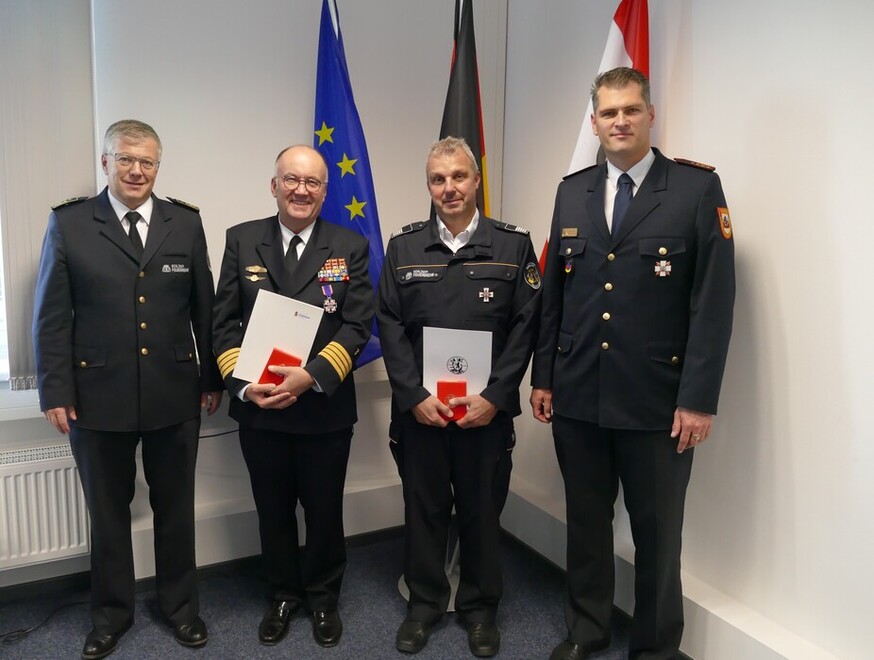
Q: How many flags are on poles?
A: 3